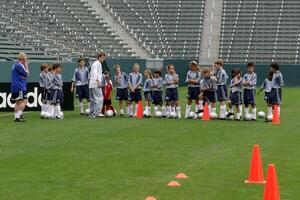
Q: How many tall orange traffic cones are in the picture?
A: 5